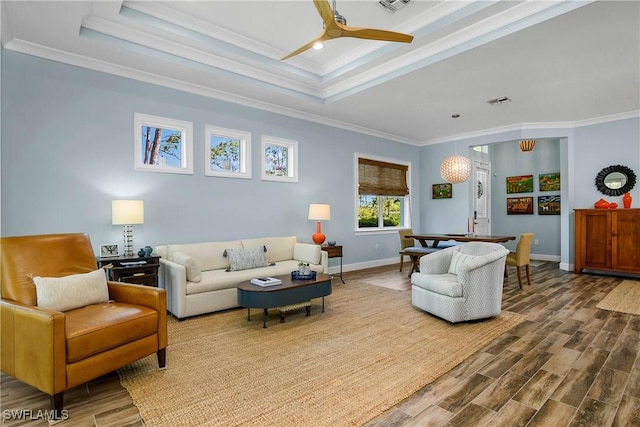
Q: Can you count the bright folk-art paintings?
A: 5